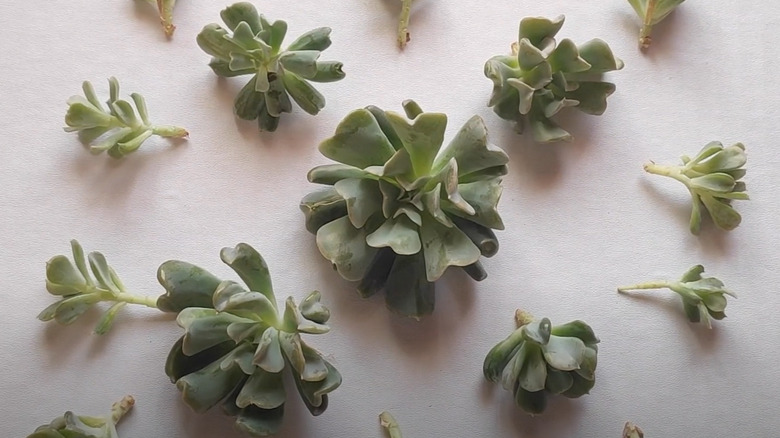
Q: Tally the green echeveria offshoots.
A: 15